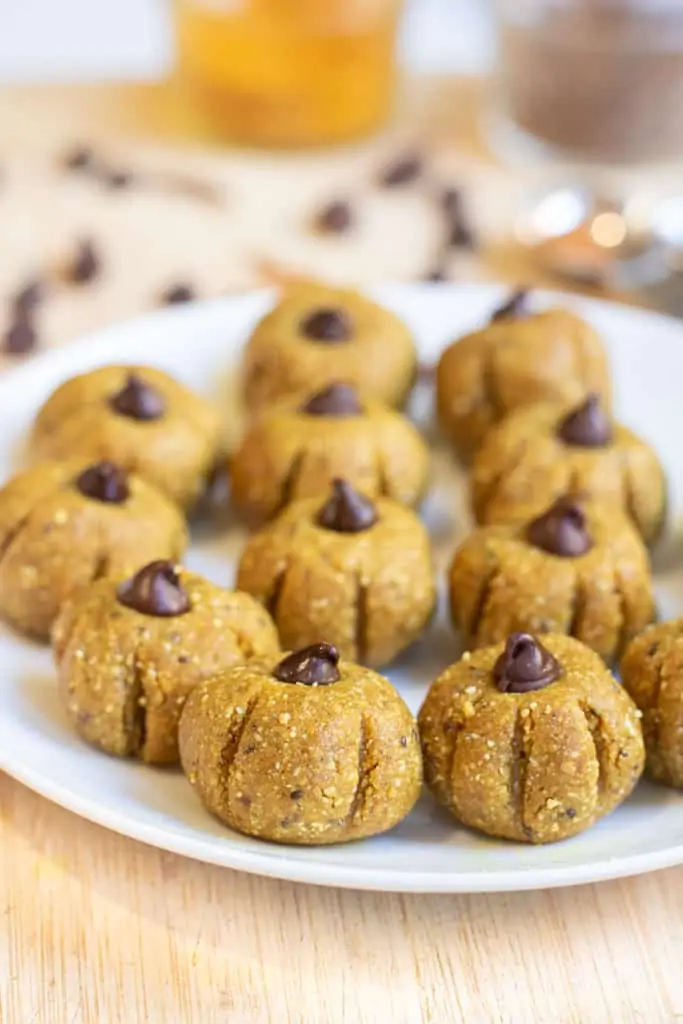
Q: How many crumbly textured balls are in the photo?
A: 12